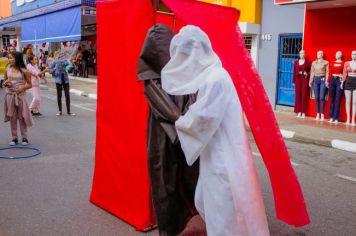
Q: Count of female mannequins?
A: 4